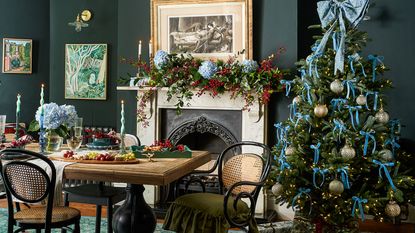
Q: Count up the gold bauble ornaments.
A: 11